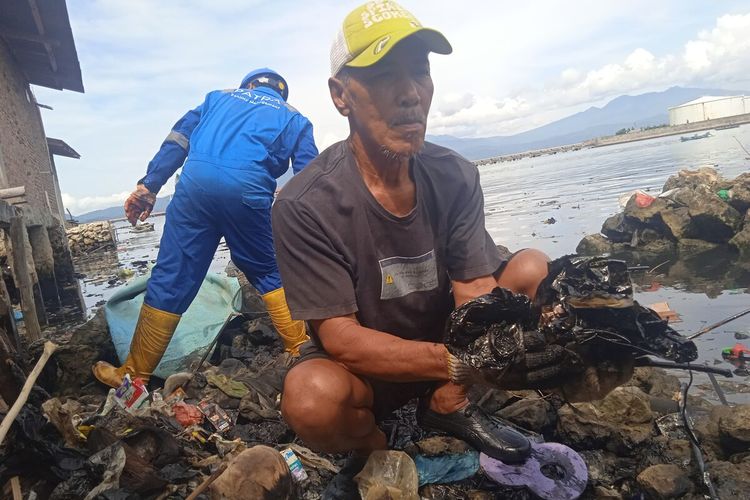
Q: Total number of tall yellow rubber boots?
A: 2